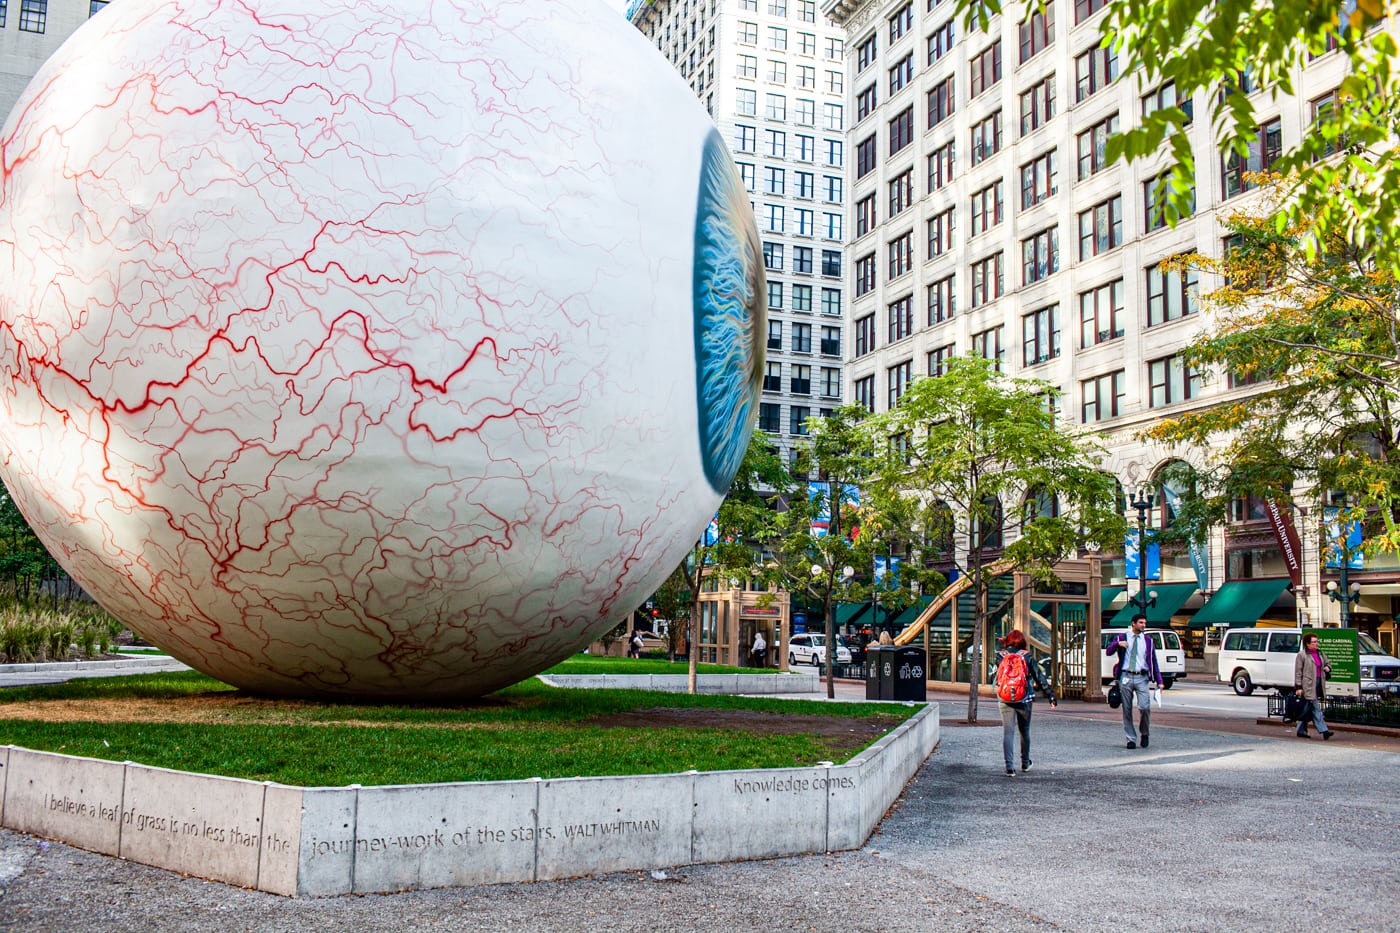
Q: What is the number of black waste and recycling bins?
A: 2